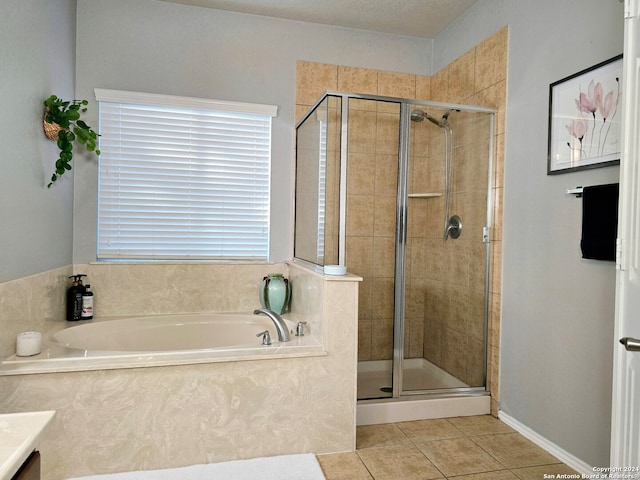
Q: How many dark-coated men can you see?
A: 0